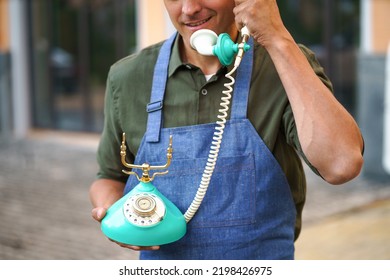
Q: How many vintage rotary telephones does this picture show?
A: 1